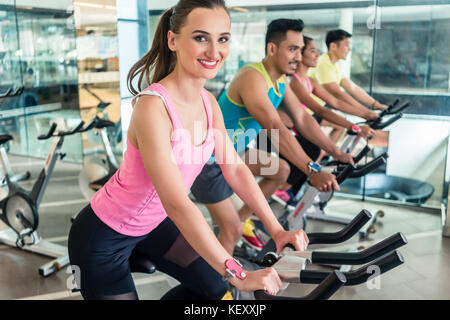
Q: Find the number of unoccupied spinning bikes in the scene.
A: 3